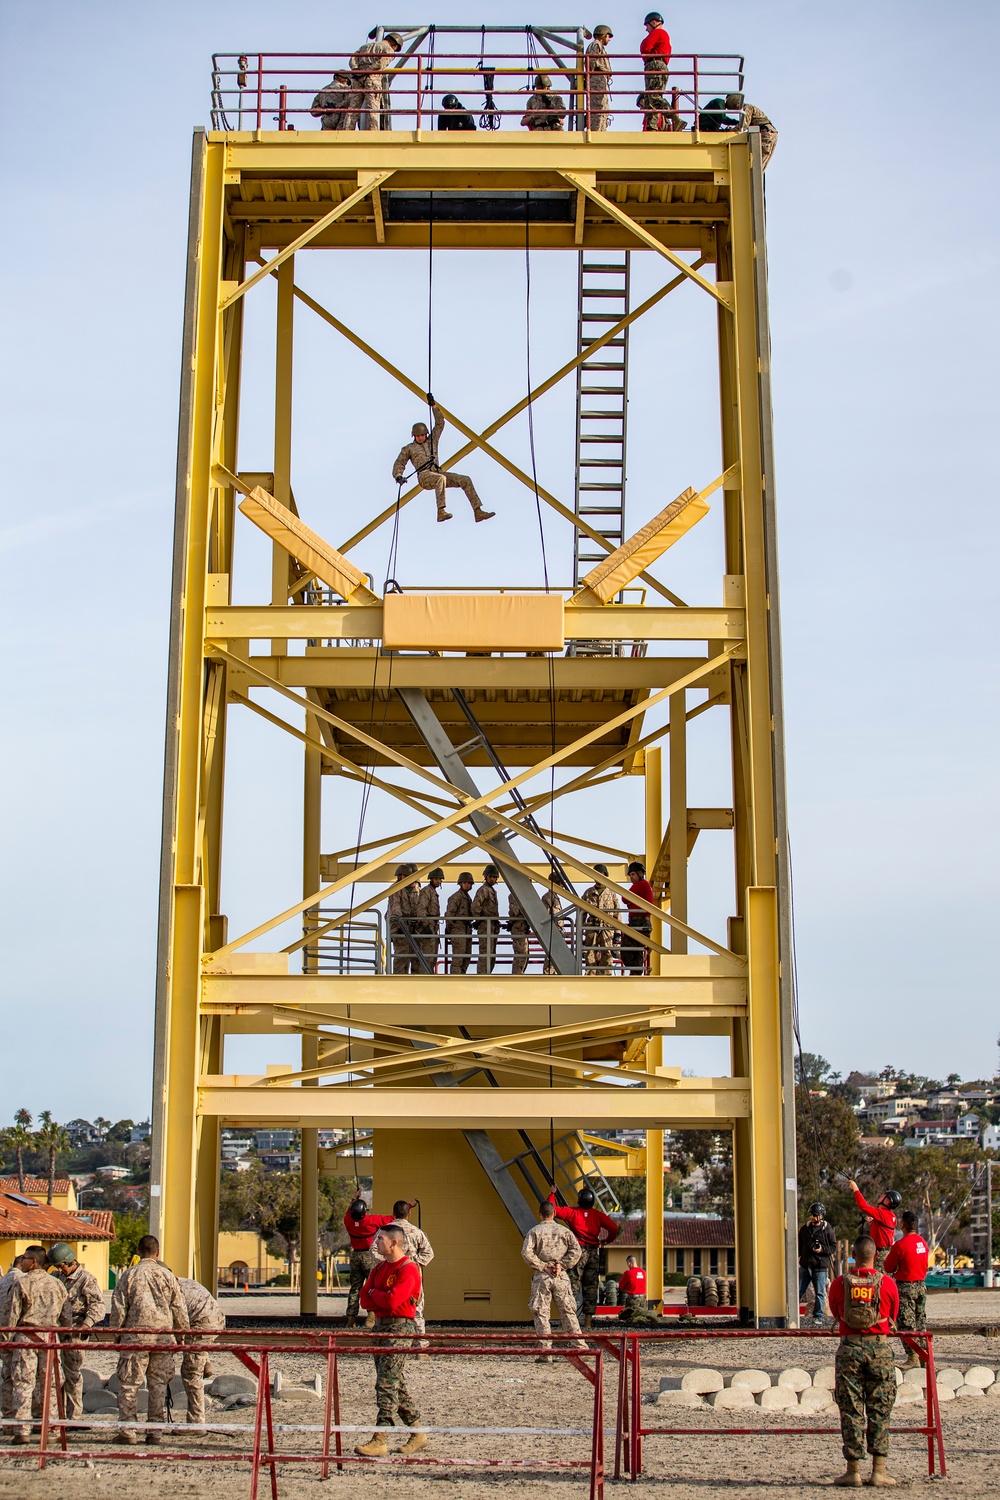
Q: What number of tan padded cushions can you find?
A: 3